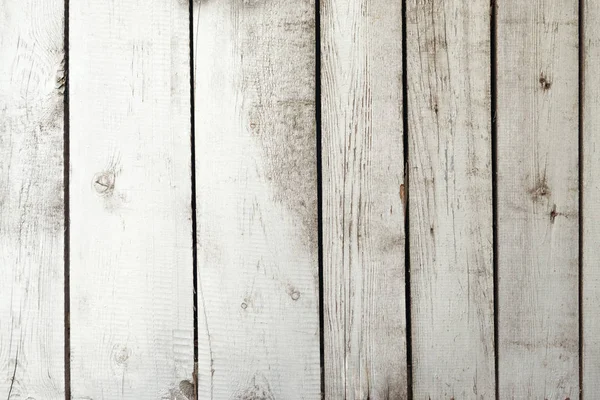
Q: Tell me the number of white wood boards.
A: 7